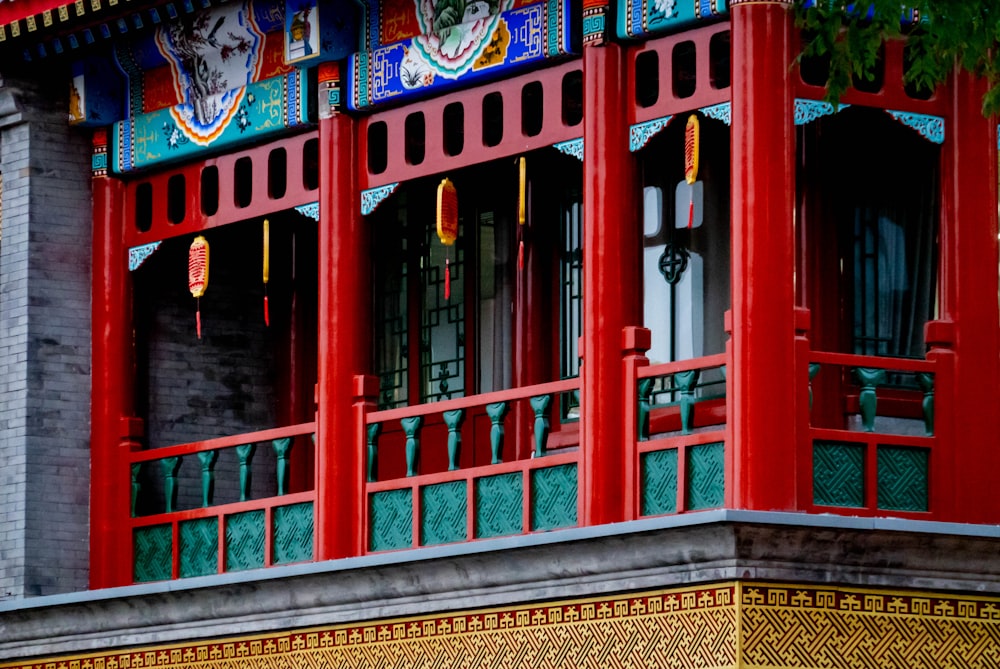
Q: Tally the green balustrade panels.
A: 12